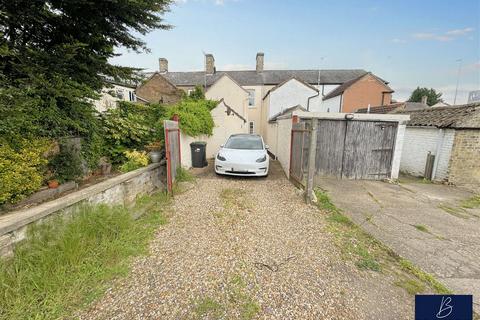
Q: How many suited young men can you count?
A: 0